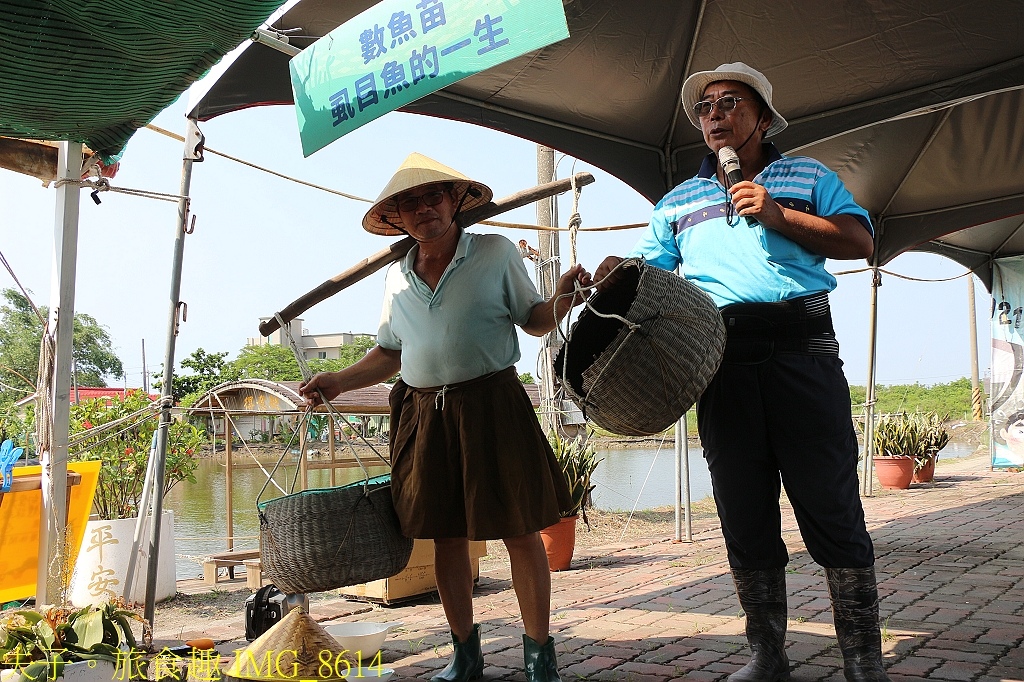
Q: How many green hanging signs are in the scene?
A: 1